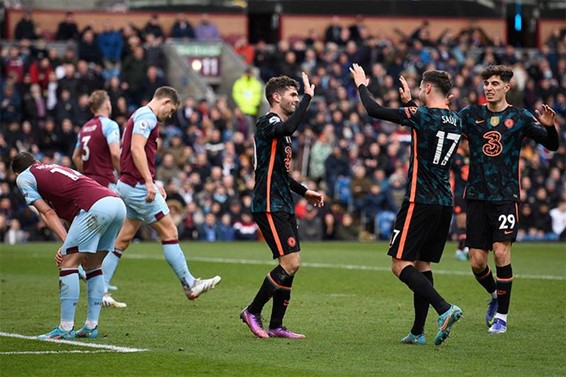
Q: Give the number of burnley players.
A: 3